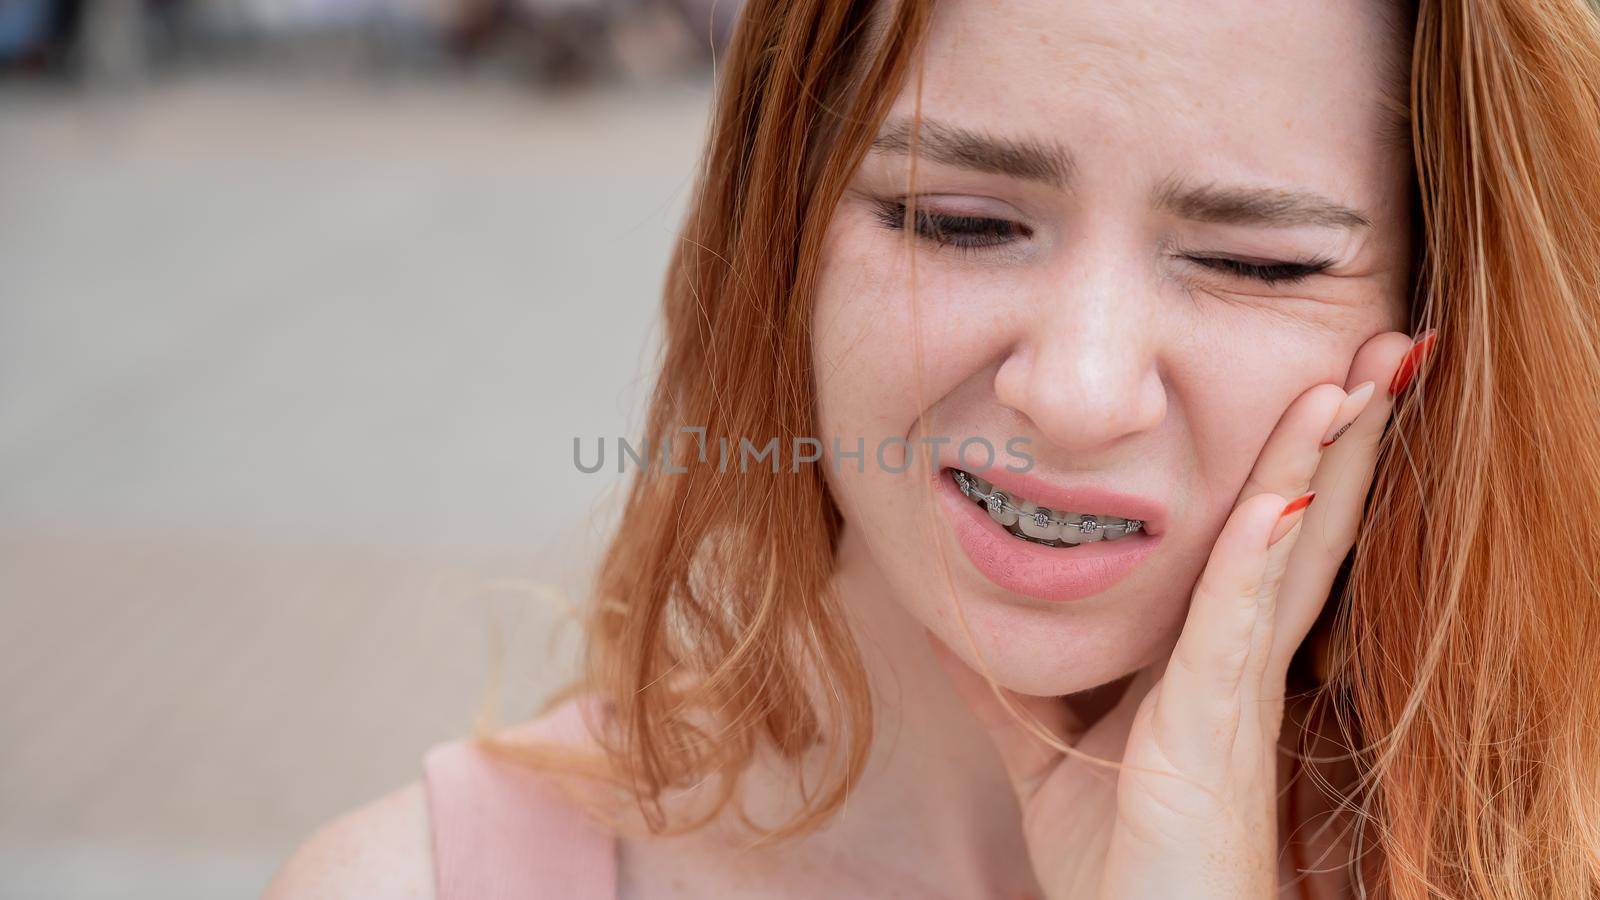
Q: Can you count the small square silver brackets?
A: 5